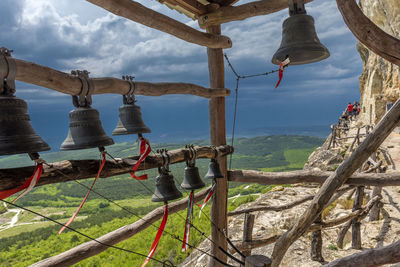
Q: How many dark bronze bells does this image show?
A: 7